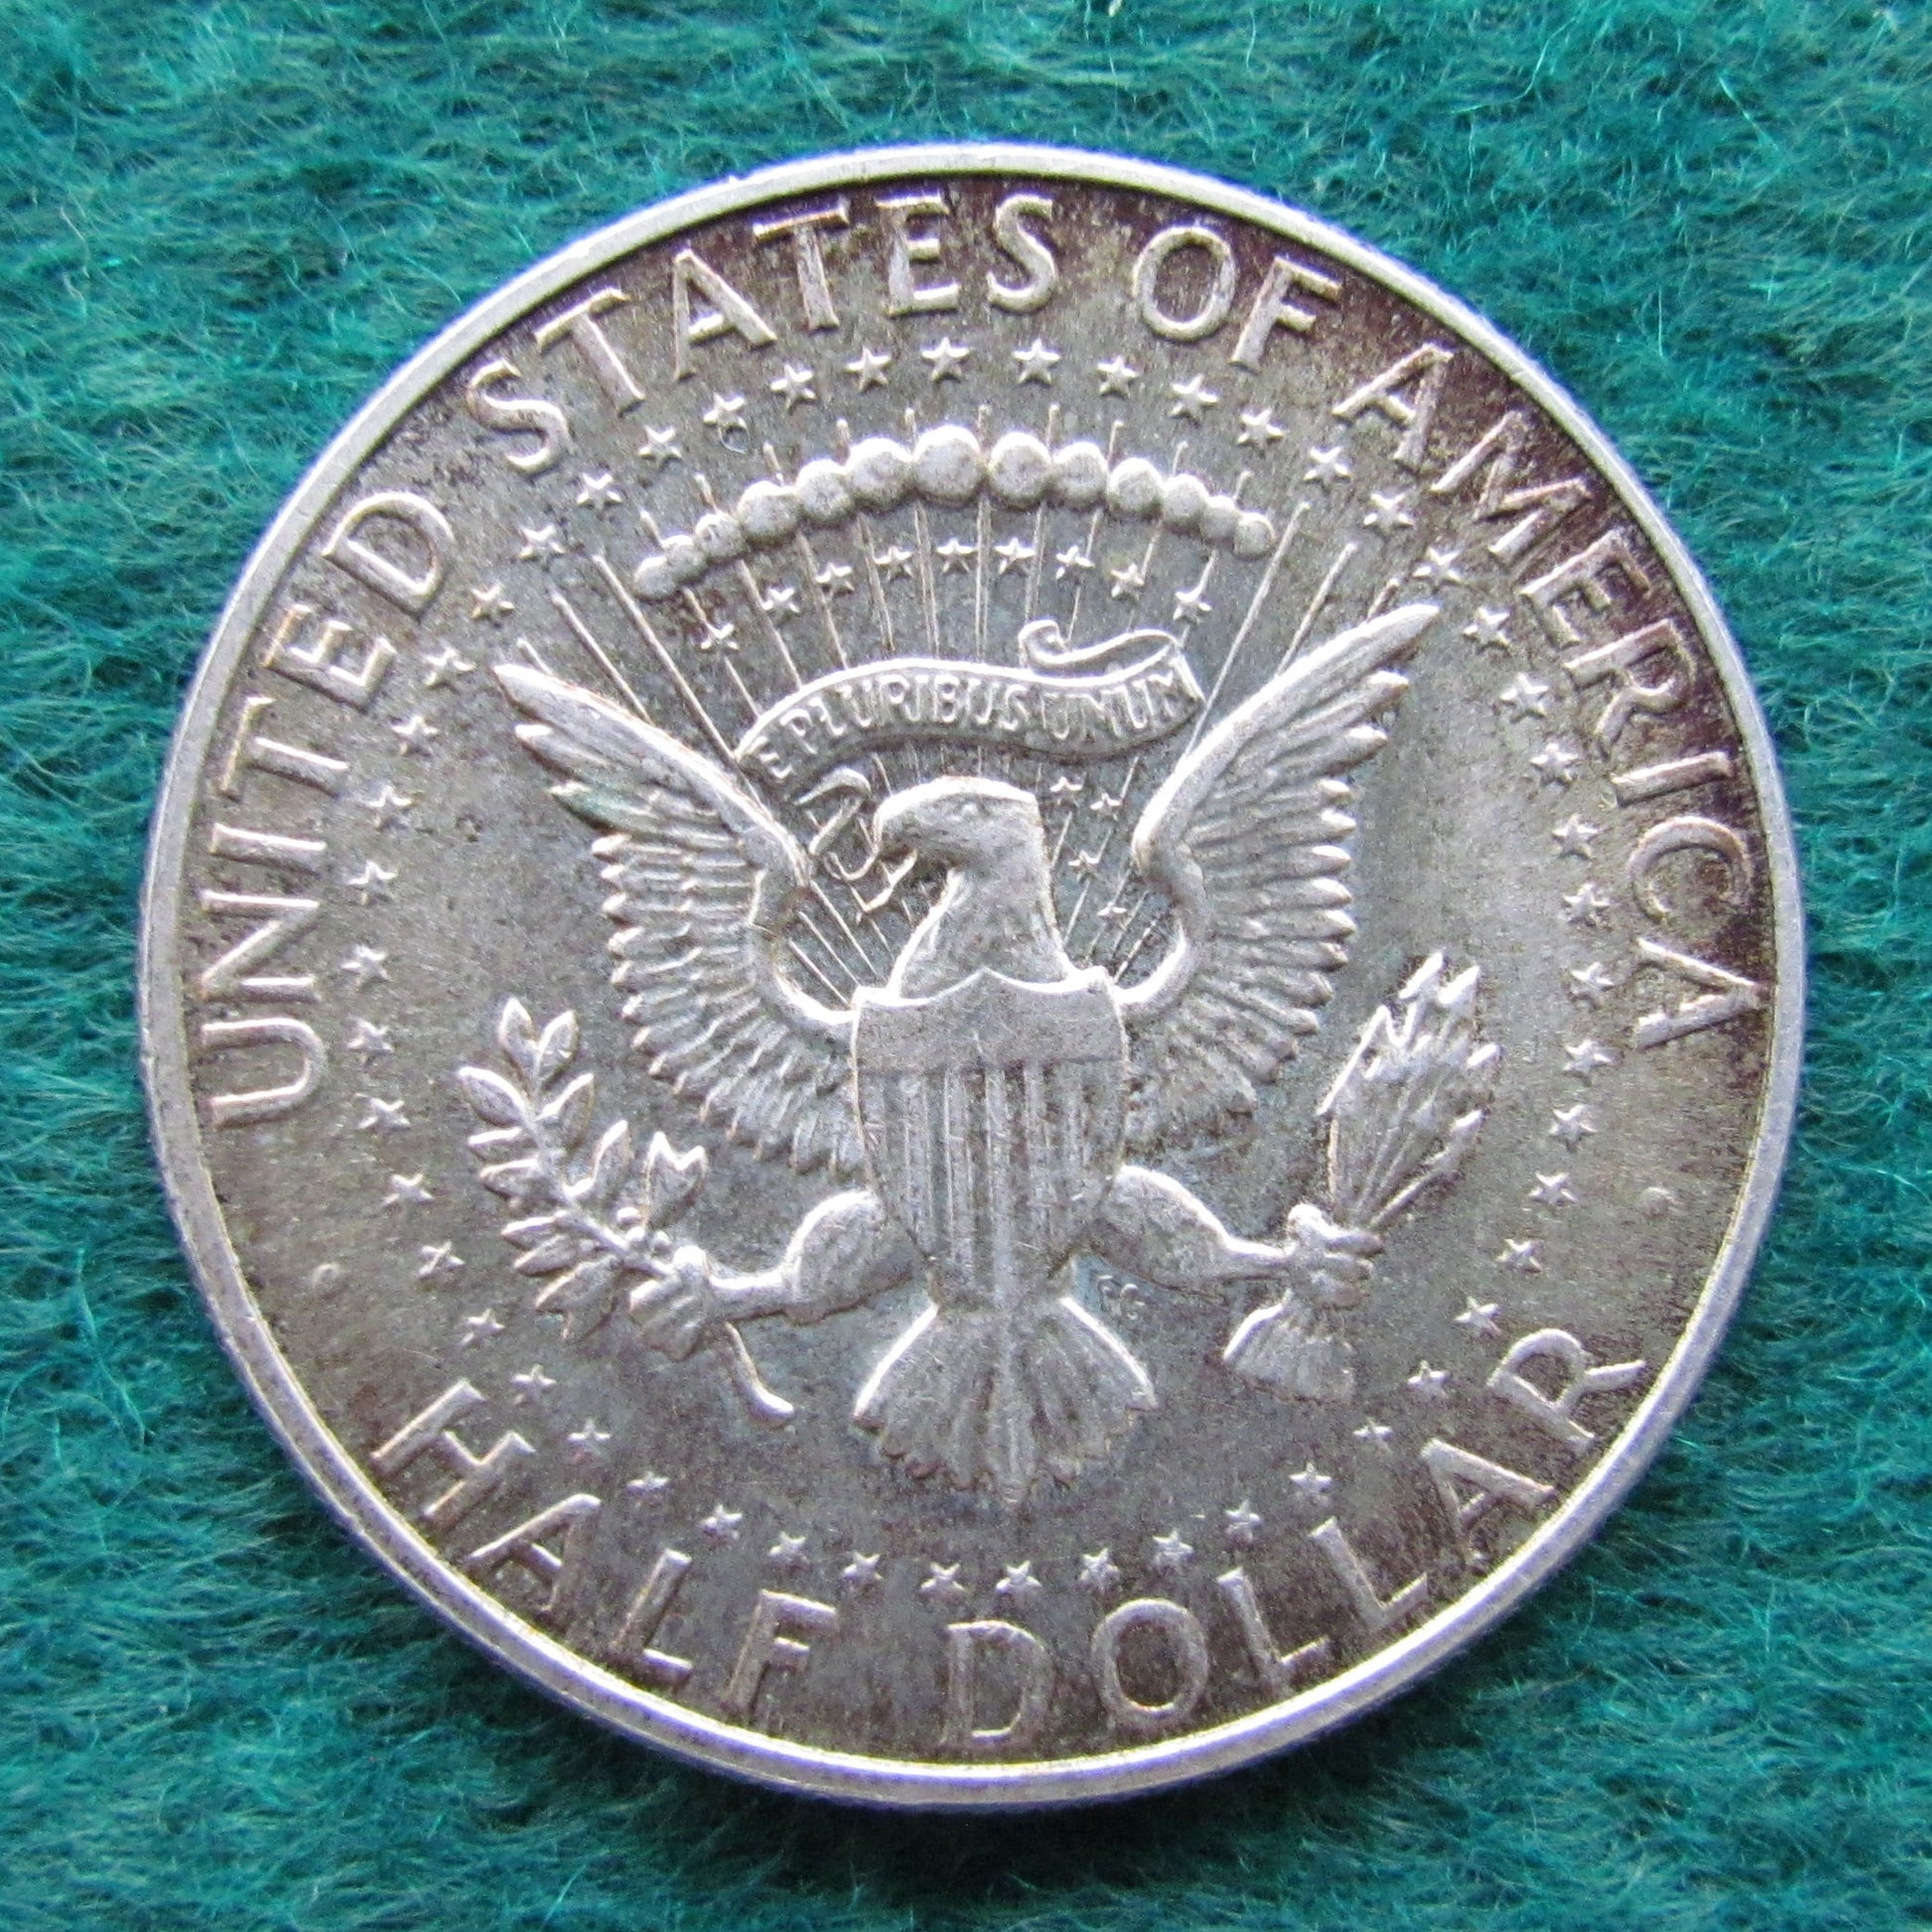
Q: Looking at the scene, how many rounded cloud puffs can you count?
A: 13